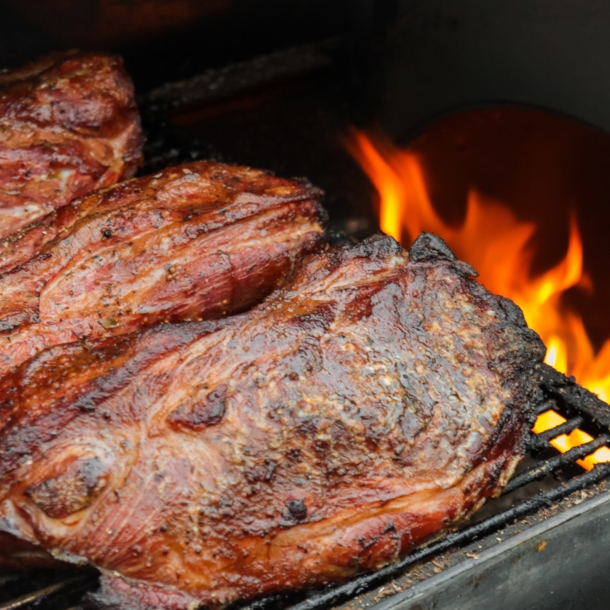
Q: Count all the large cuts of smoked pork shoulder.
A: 3